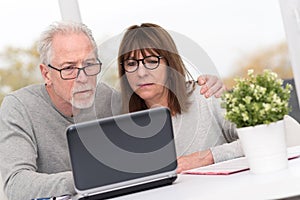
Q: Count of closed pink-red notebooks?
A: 0